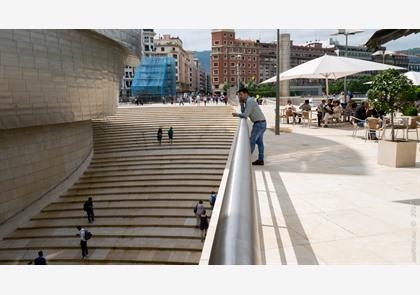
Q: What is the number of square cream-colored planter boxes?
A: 1